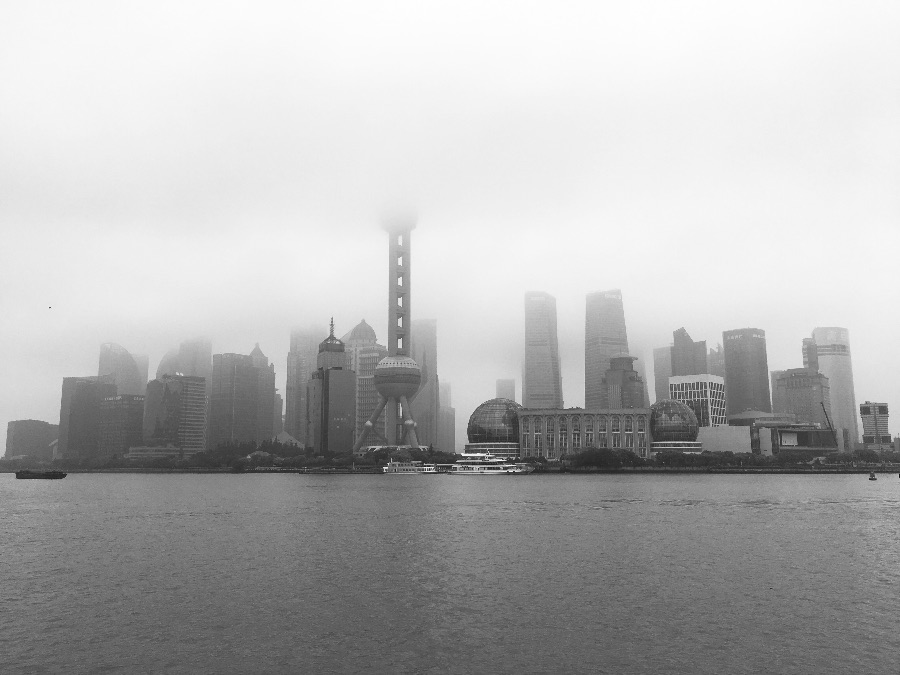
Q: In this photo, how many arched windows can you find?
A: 10